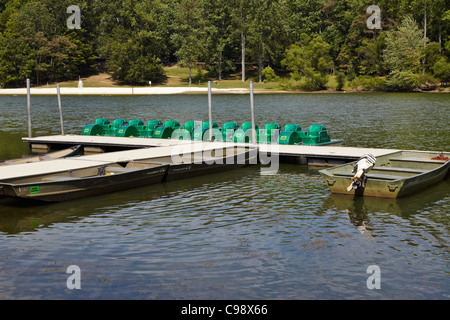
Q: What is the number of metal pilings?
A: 4